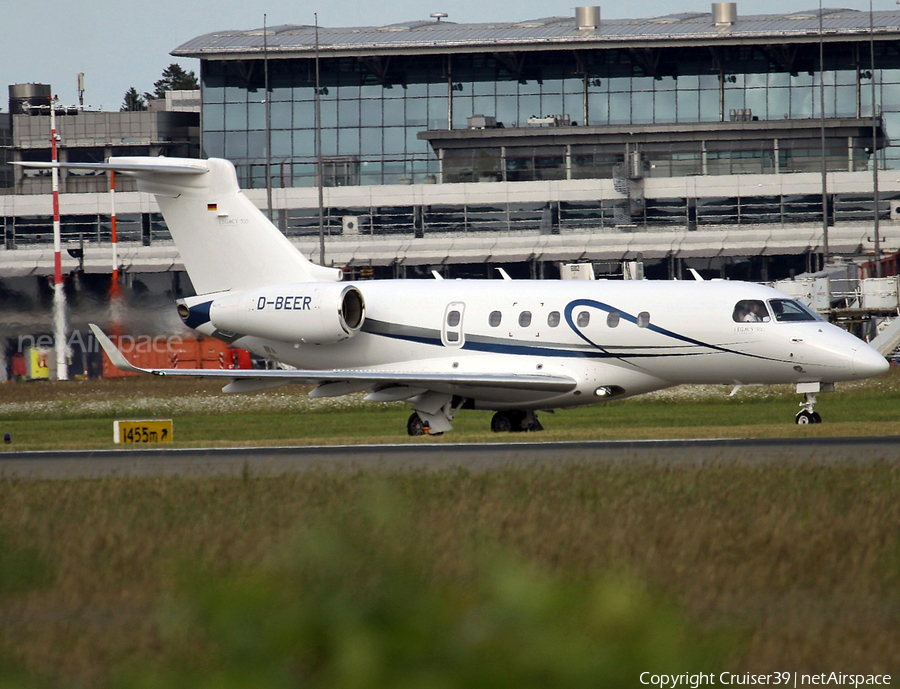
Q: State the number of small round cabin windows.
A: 7